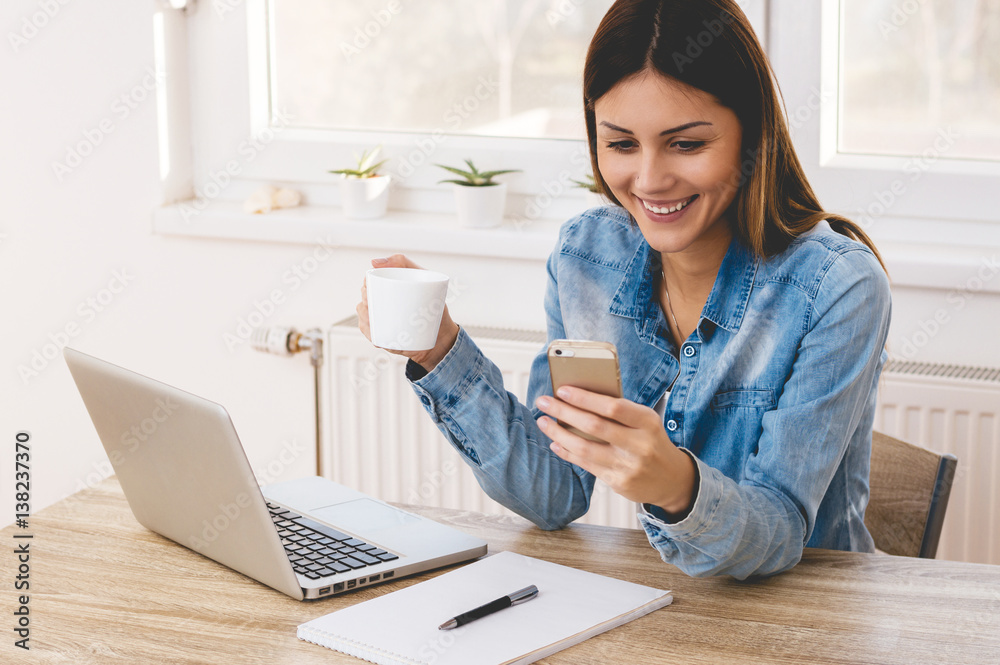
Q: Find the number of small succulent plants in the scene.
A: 3